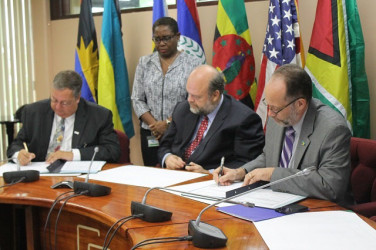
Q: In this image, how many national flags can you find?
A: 7